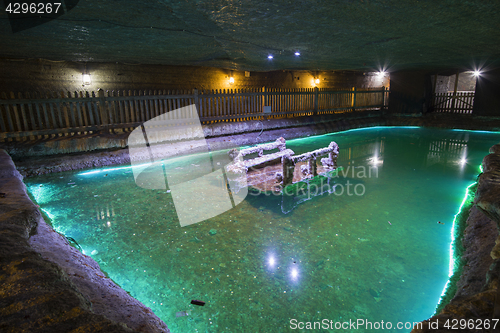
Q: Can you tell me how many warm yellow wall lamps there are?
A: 2